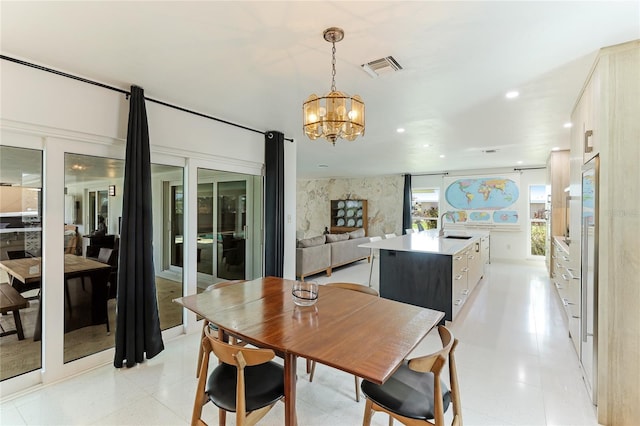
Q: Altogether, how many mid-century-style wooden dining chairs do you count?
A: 4